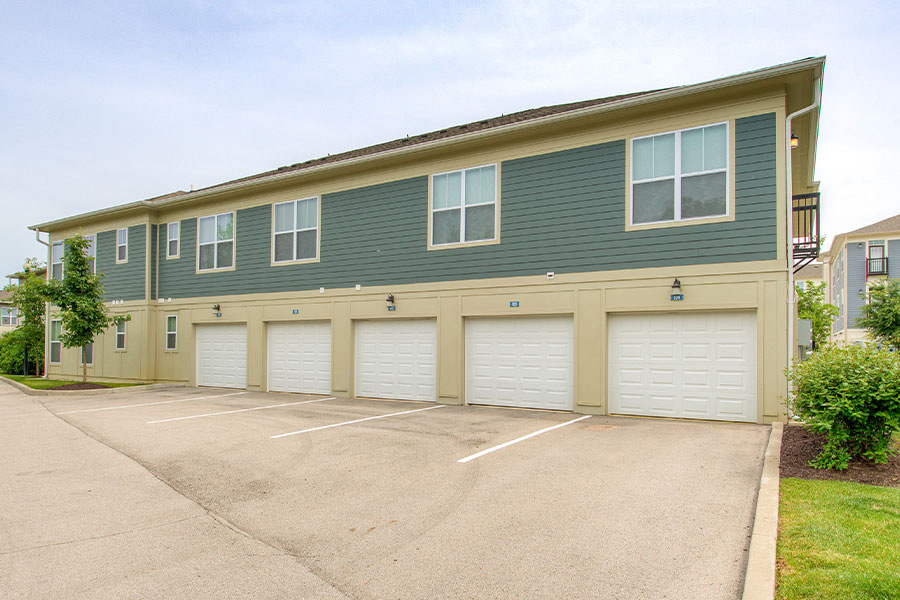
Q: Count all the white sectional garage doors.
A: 5